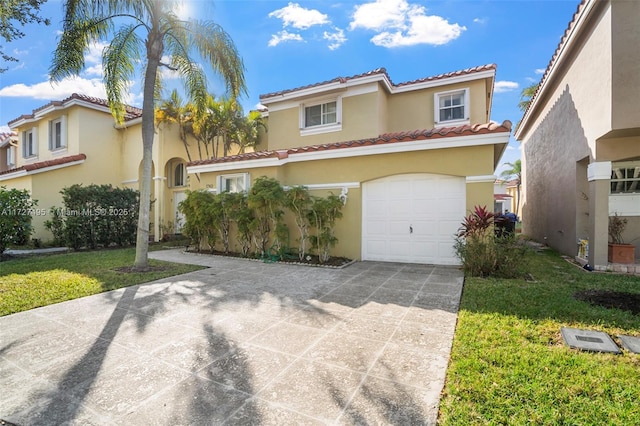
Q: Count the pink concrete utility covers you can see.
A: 0